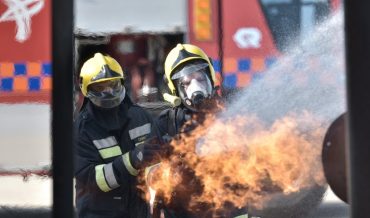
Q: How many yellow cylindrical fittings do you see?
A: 1